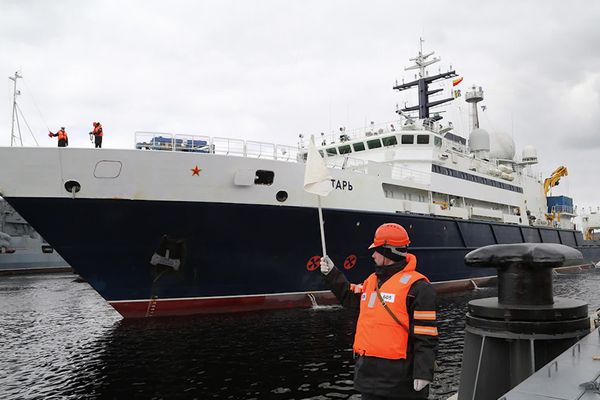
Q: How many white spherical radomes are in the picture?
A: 3